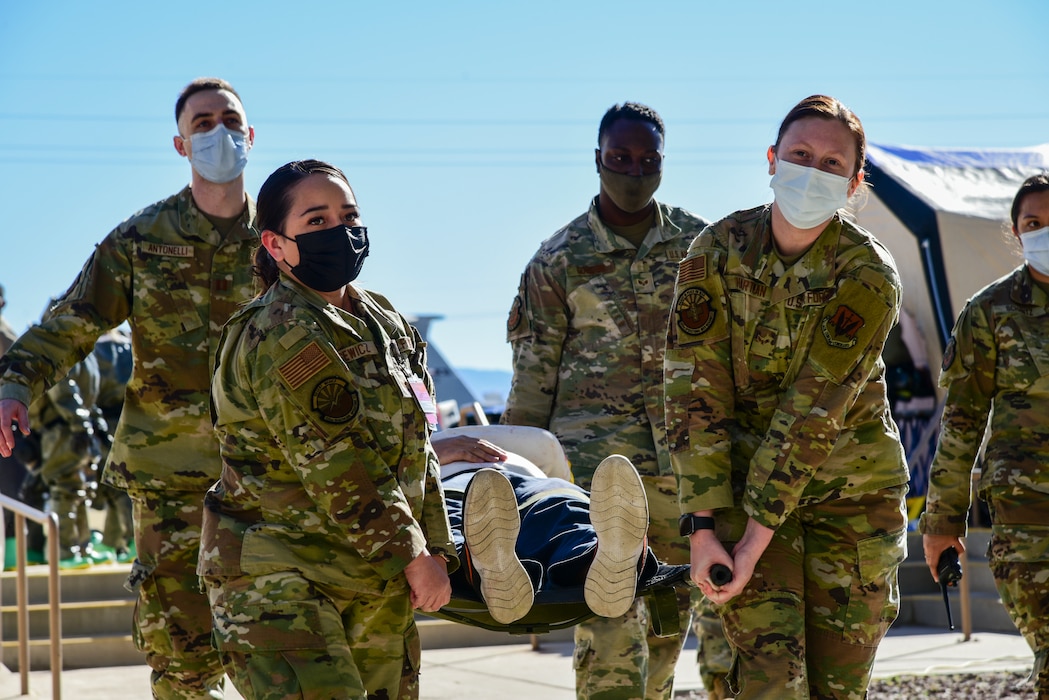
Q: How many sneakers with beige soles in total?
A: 2